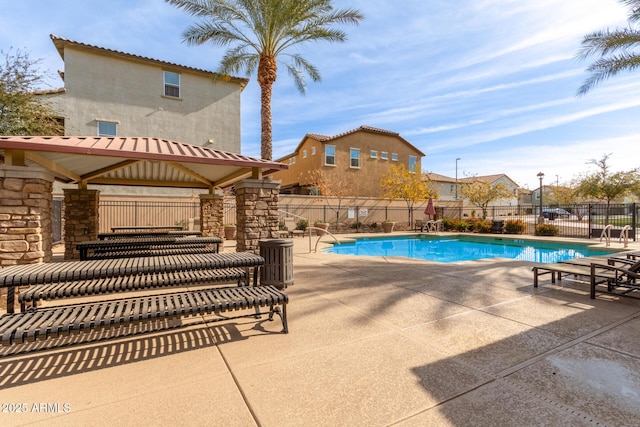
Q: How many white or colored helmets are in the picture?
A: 0